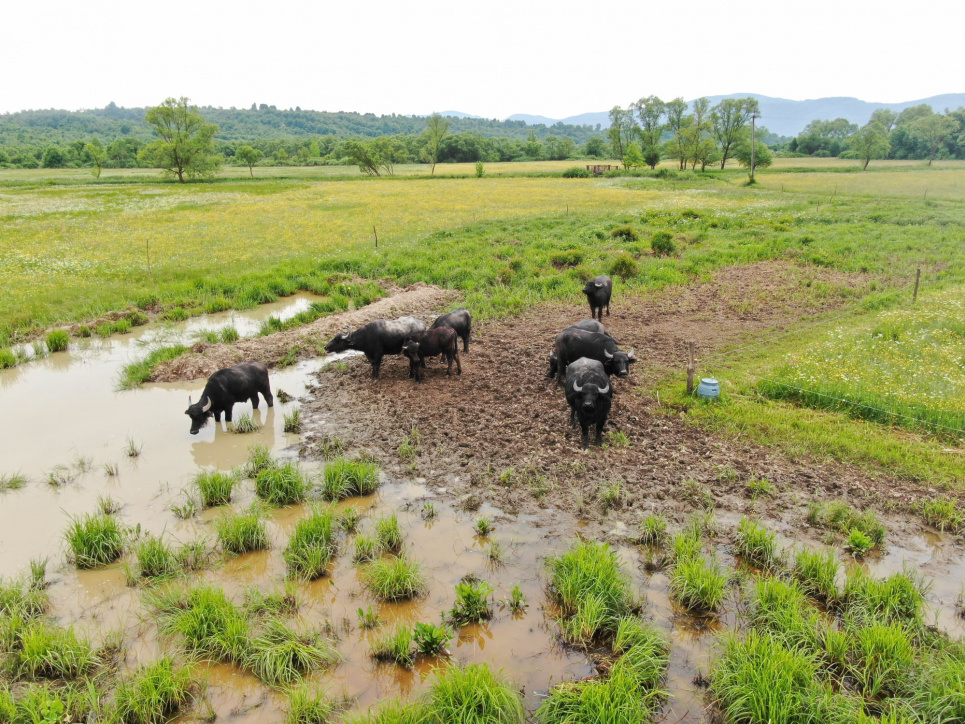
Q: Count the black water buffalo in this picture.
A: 8